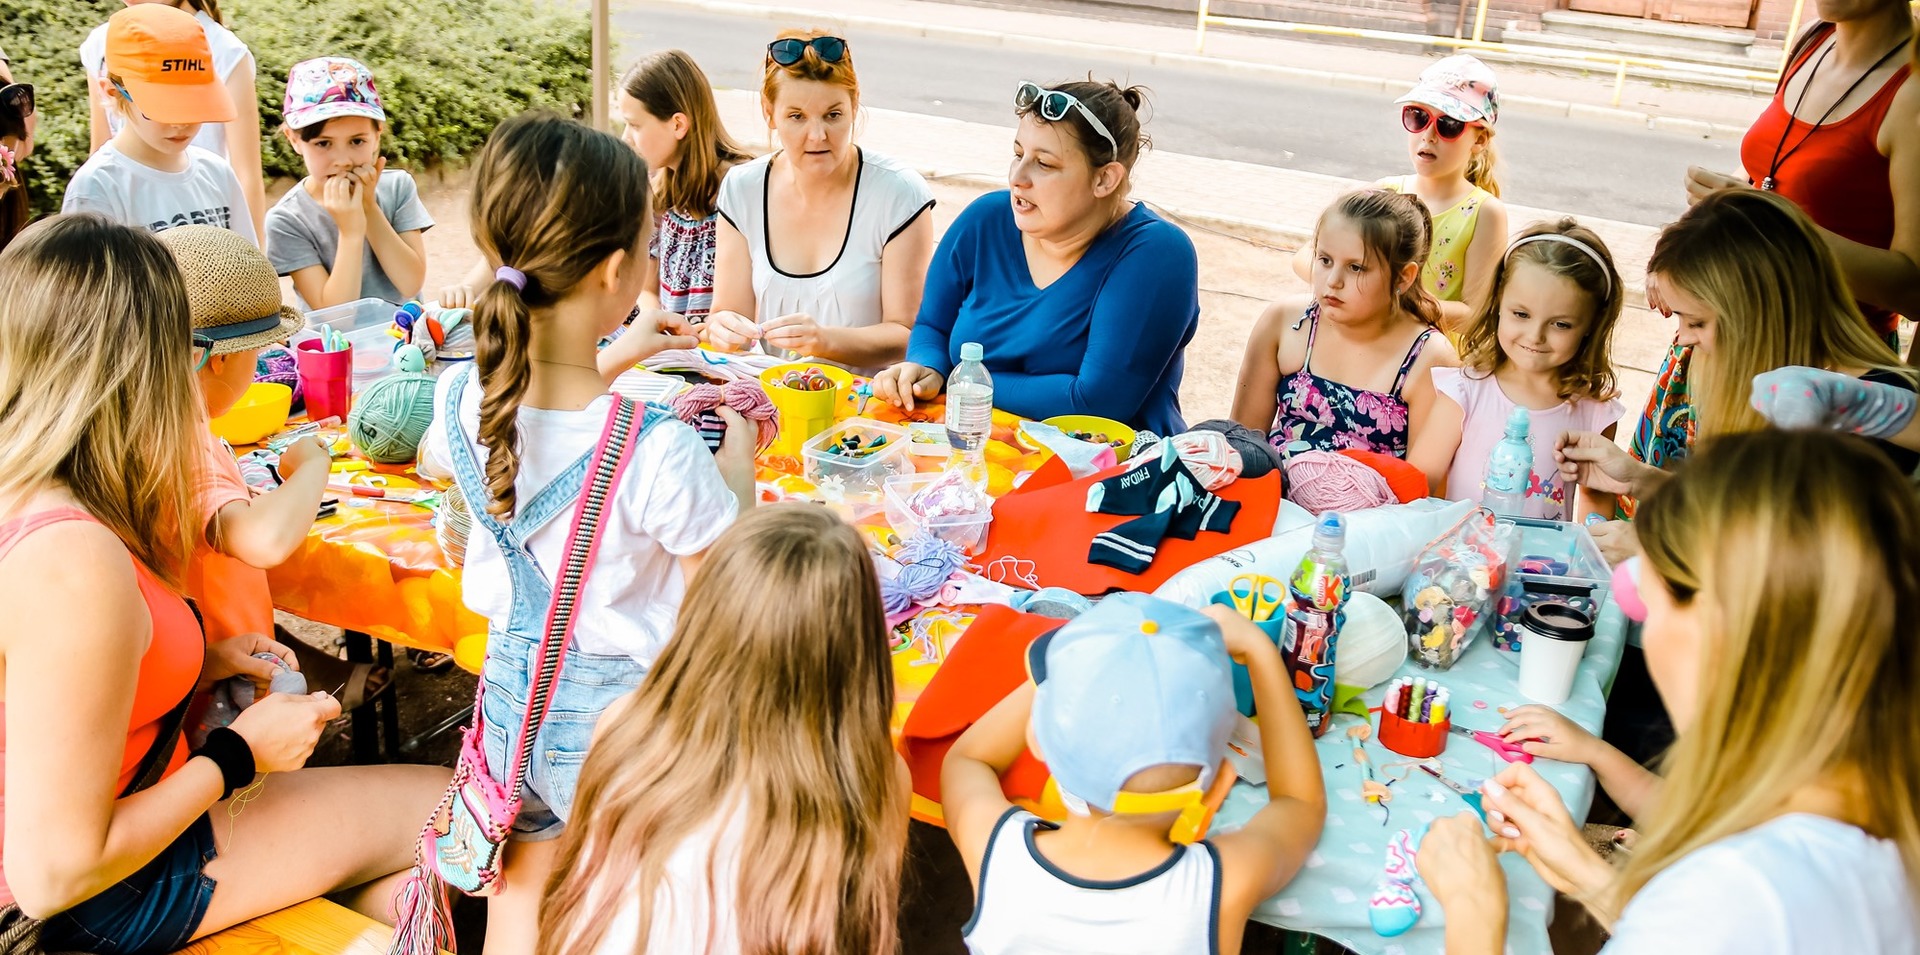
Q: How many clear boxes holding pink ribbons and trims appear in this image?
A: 1